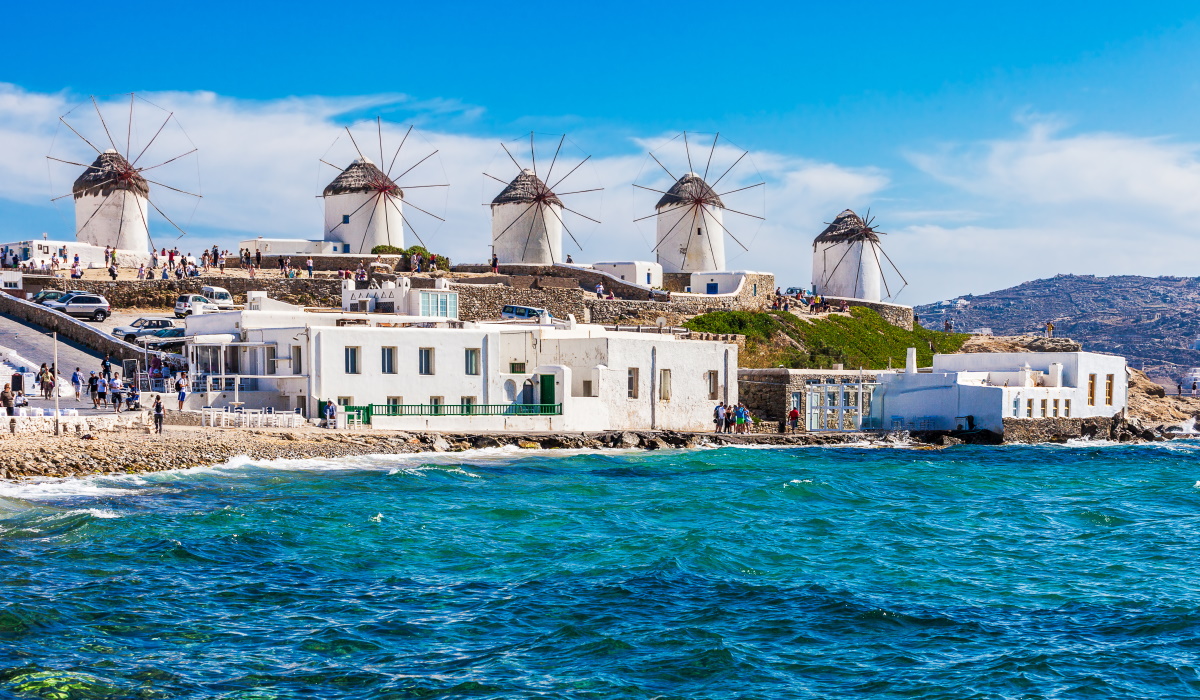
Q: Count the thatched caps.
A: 5